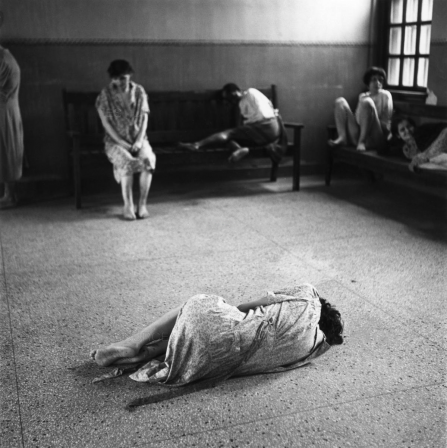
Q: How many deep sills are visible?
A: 1